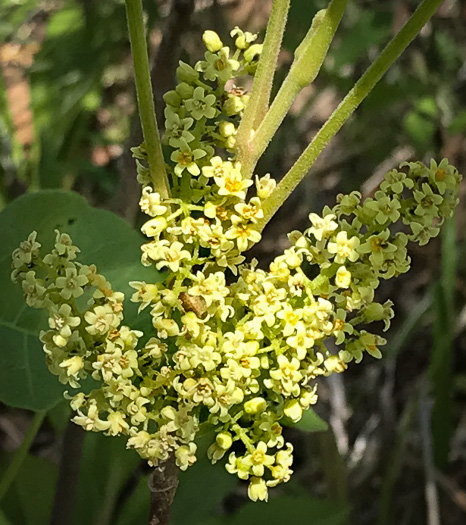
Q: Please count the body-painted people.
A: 0